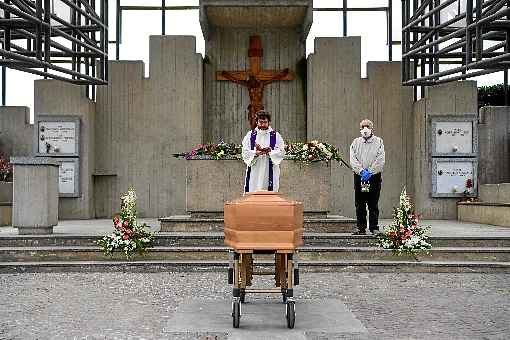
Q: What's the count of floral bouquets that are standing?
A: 2